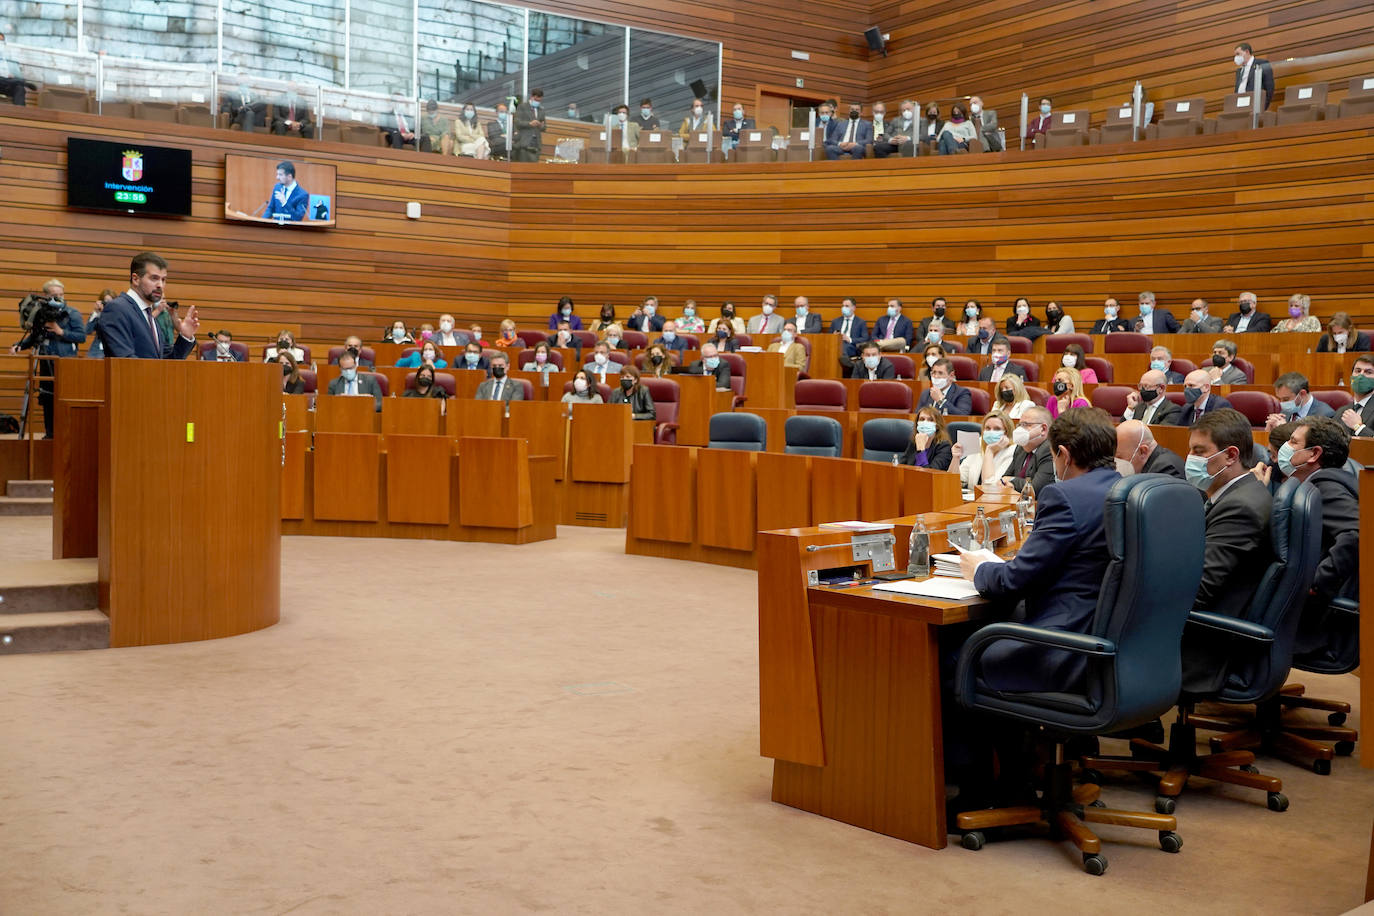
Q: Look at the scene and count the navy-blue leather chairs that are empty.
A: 3